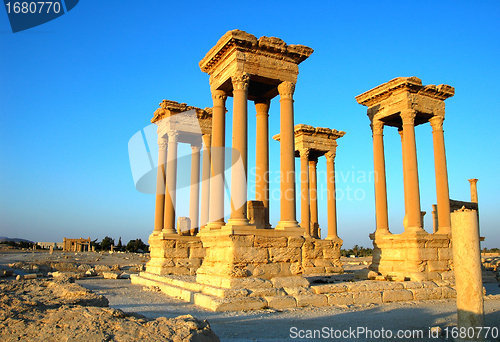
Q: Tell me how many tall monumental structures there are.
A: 4